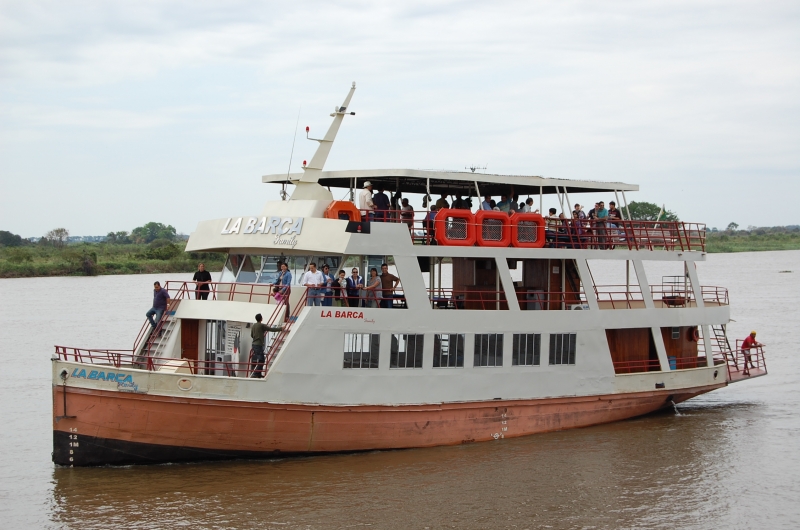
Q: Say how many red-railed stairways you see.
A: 2